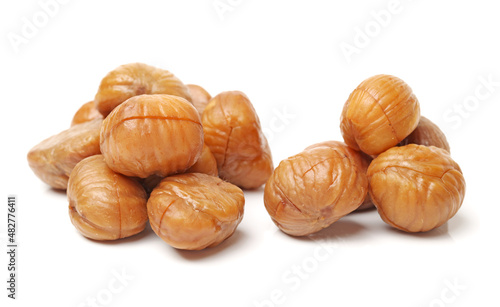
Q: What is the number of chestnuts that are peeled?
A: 14